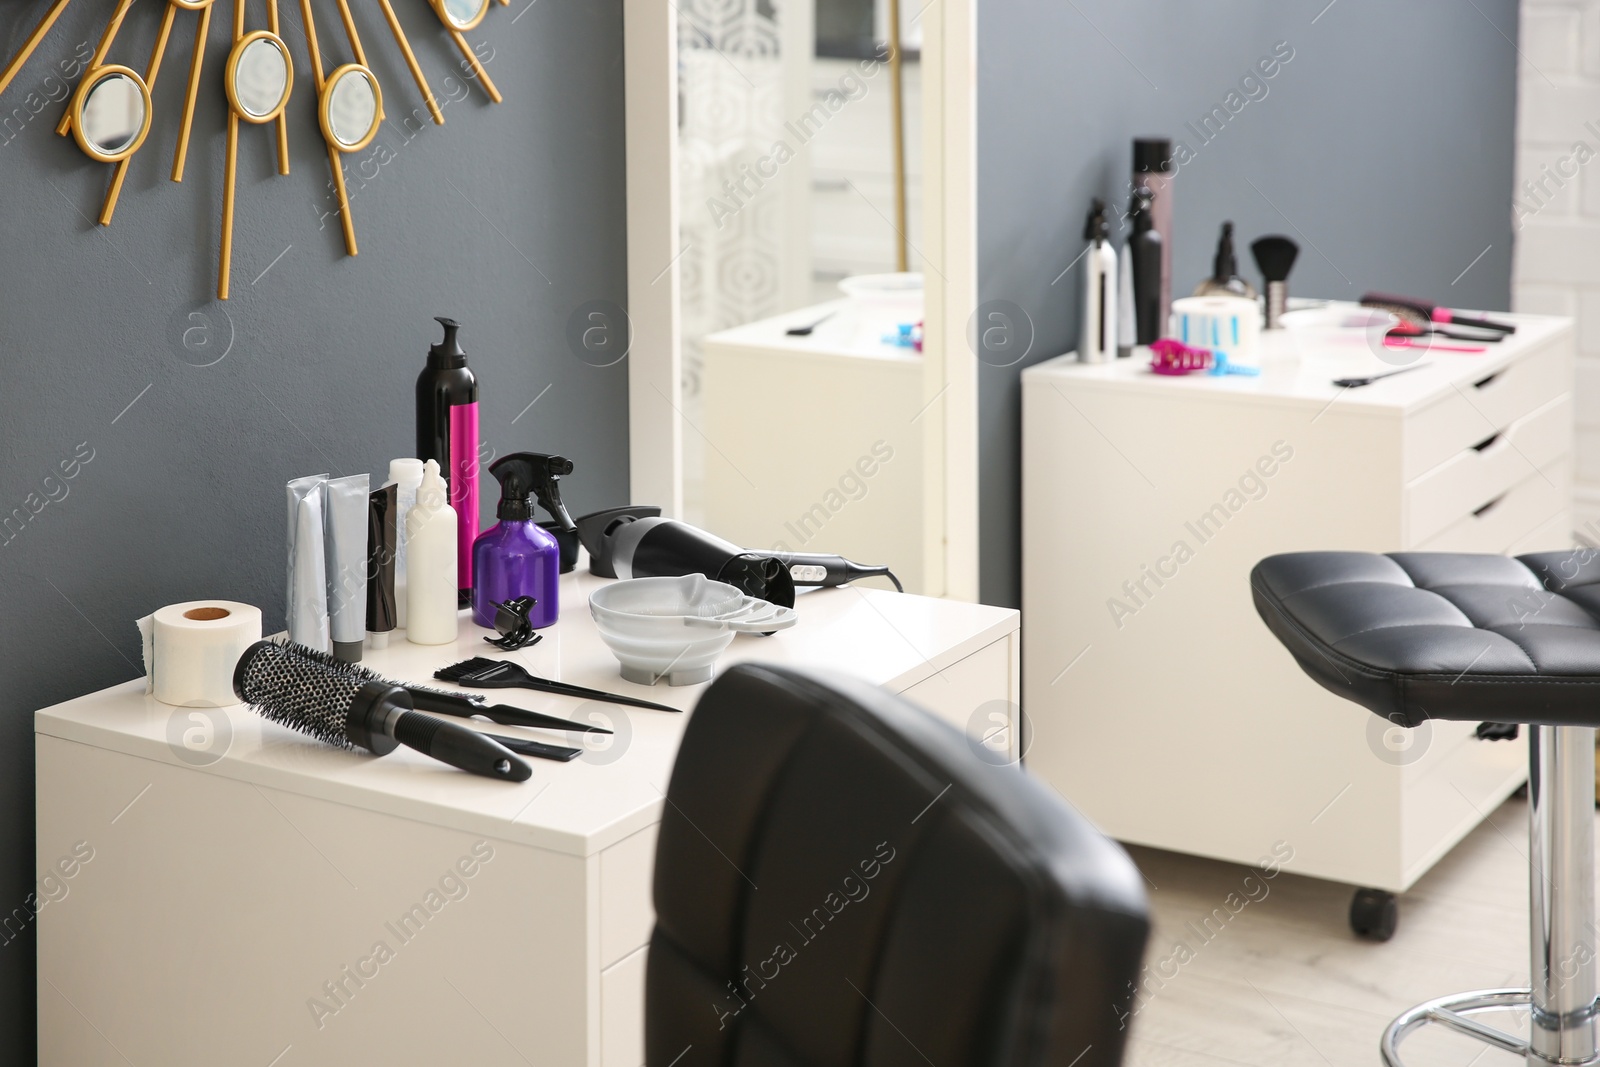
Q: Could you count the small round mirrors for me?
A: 5